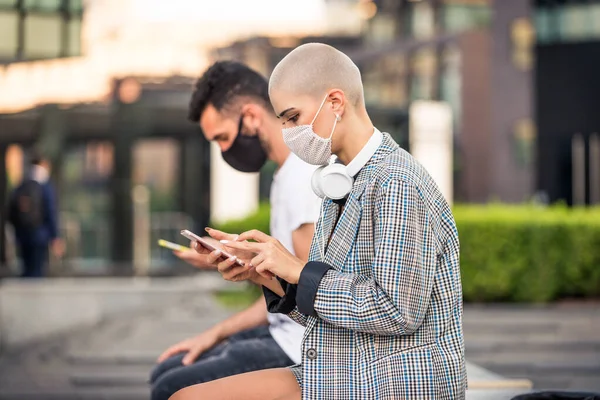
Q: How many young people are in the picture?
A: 2